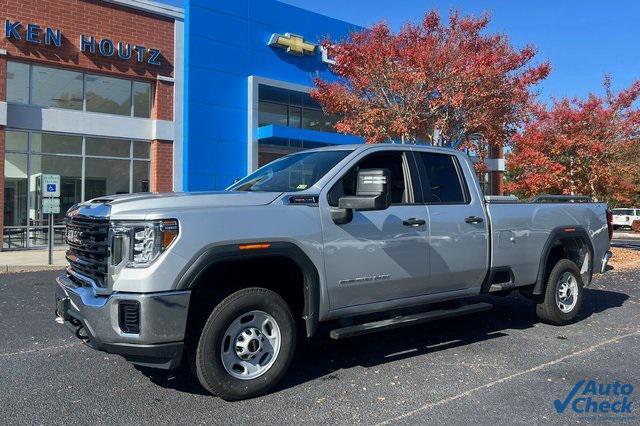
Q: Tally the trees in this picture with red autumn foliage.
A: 2